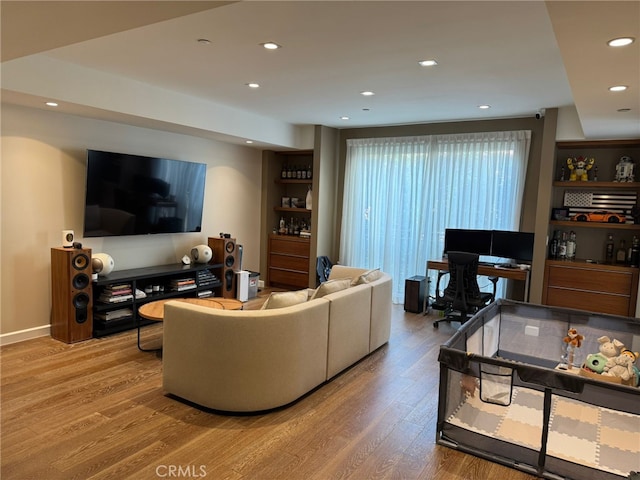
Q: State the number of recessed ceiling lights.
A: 10